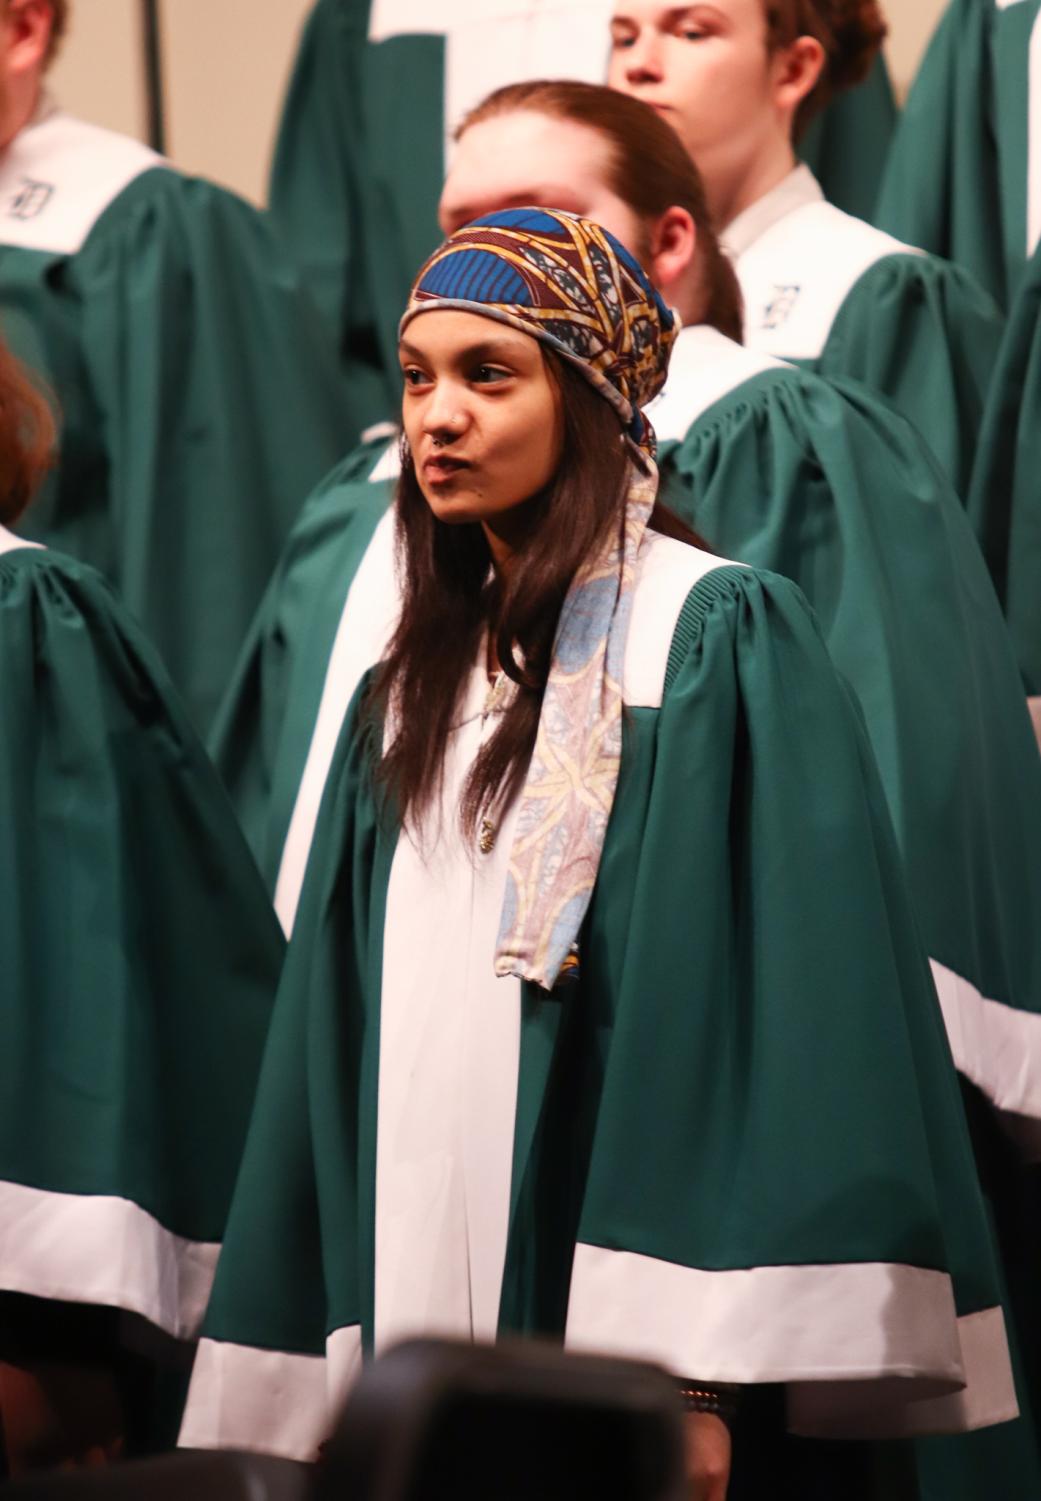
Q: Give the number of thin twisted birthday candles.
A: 0